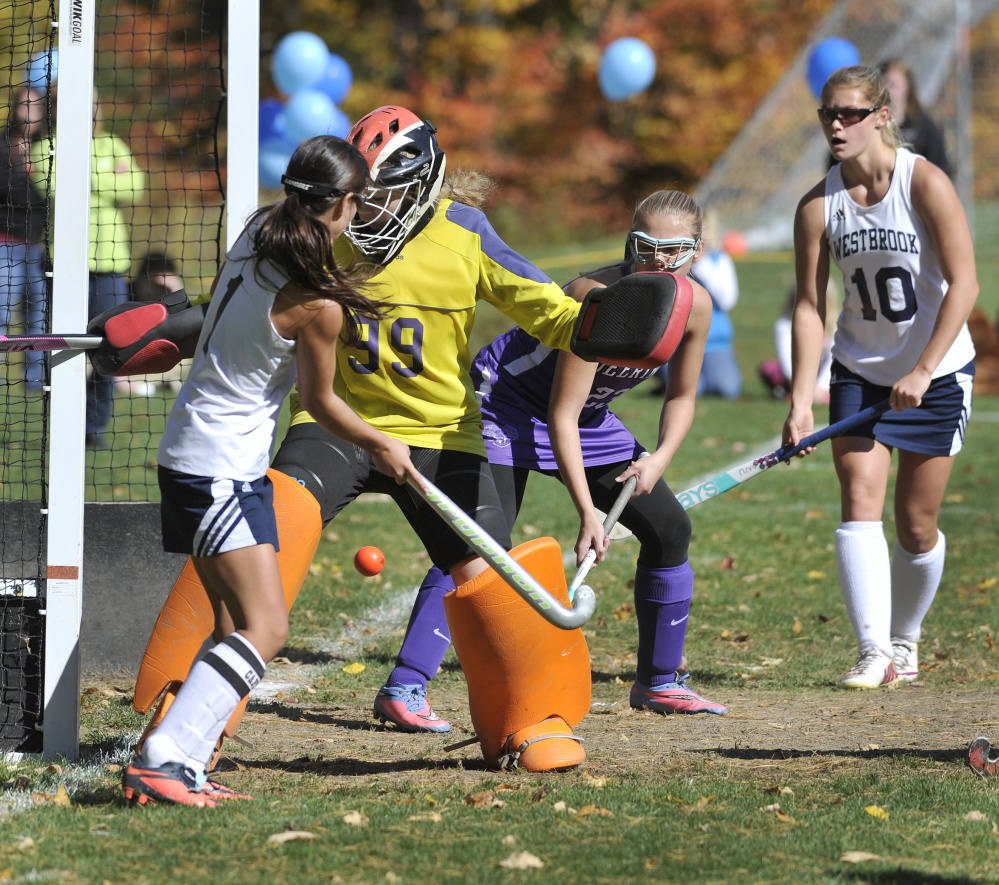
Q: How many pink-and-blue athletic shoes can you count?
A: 2